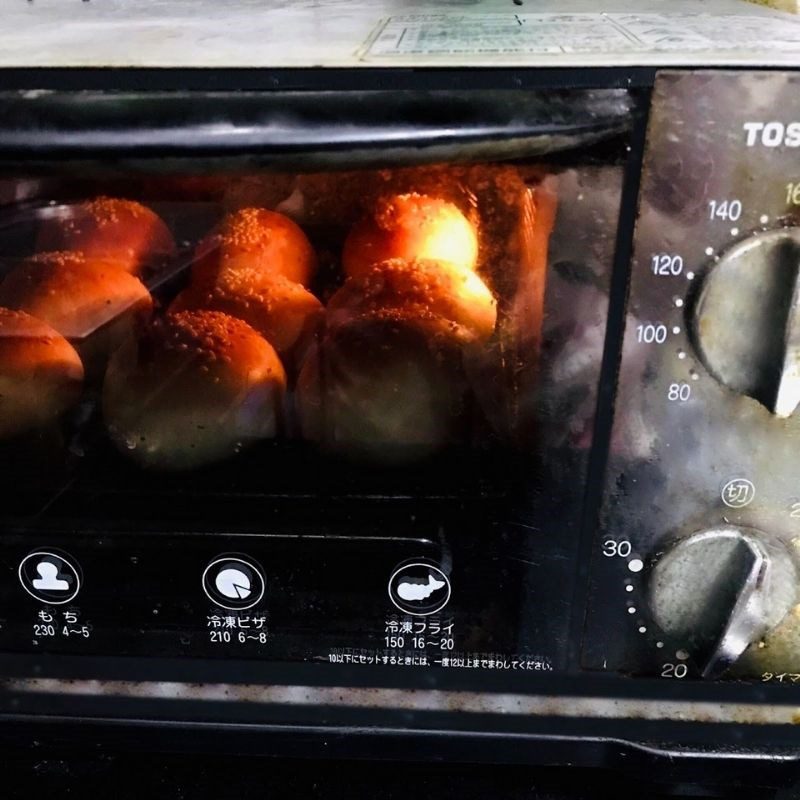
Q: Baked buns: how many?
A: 9